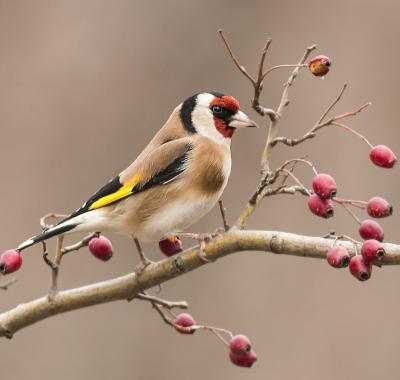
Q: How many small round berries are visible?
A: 15